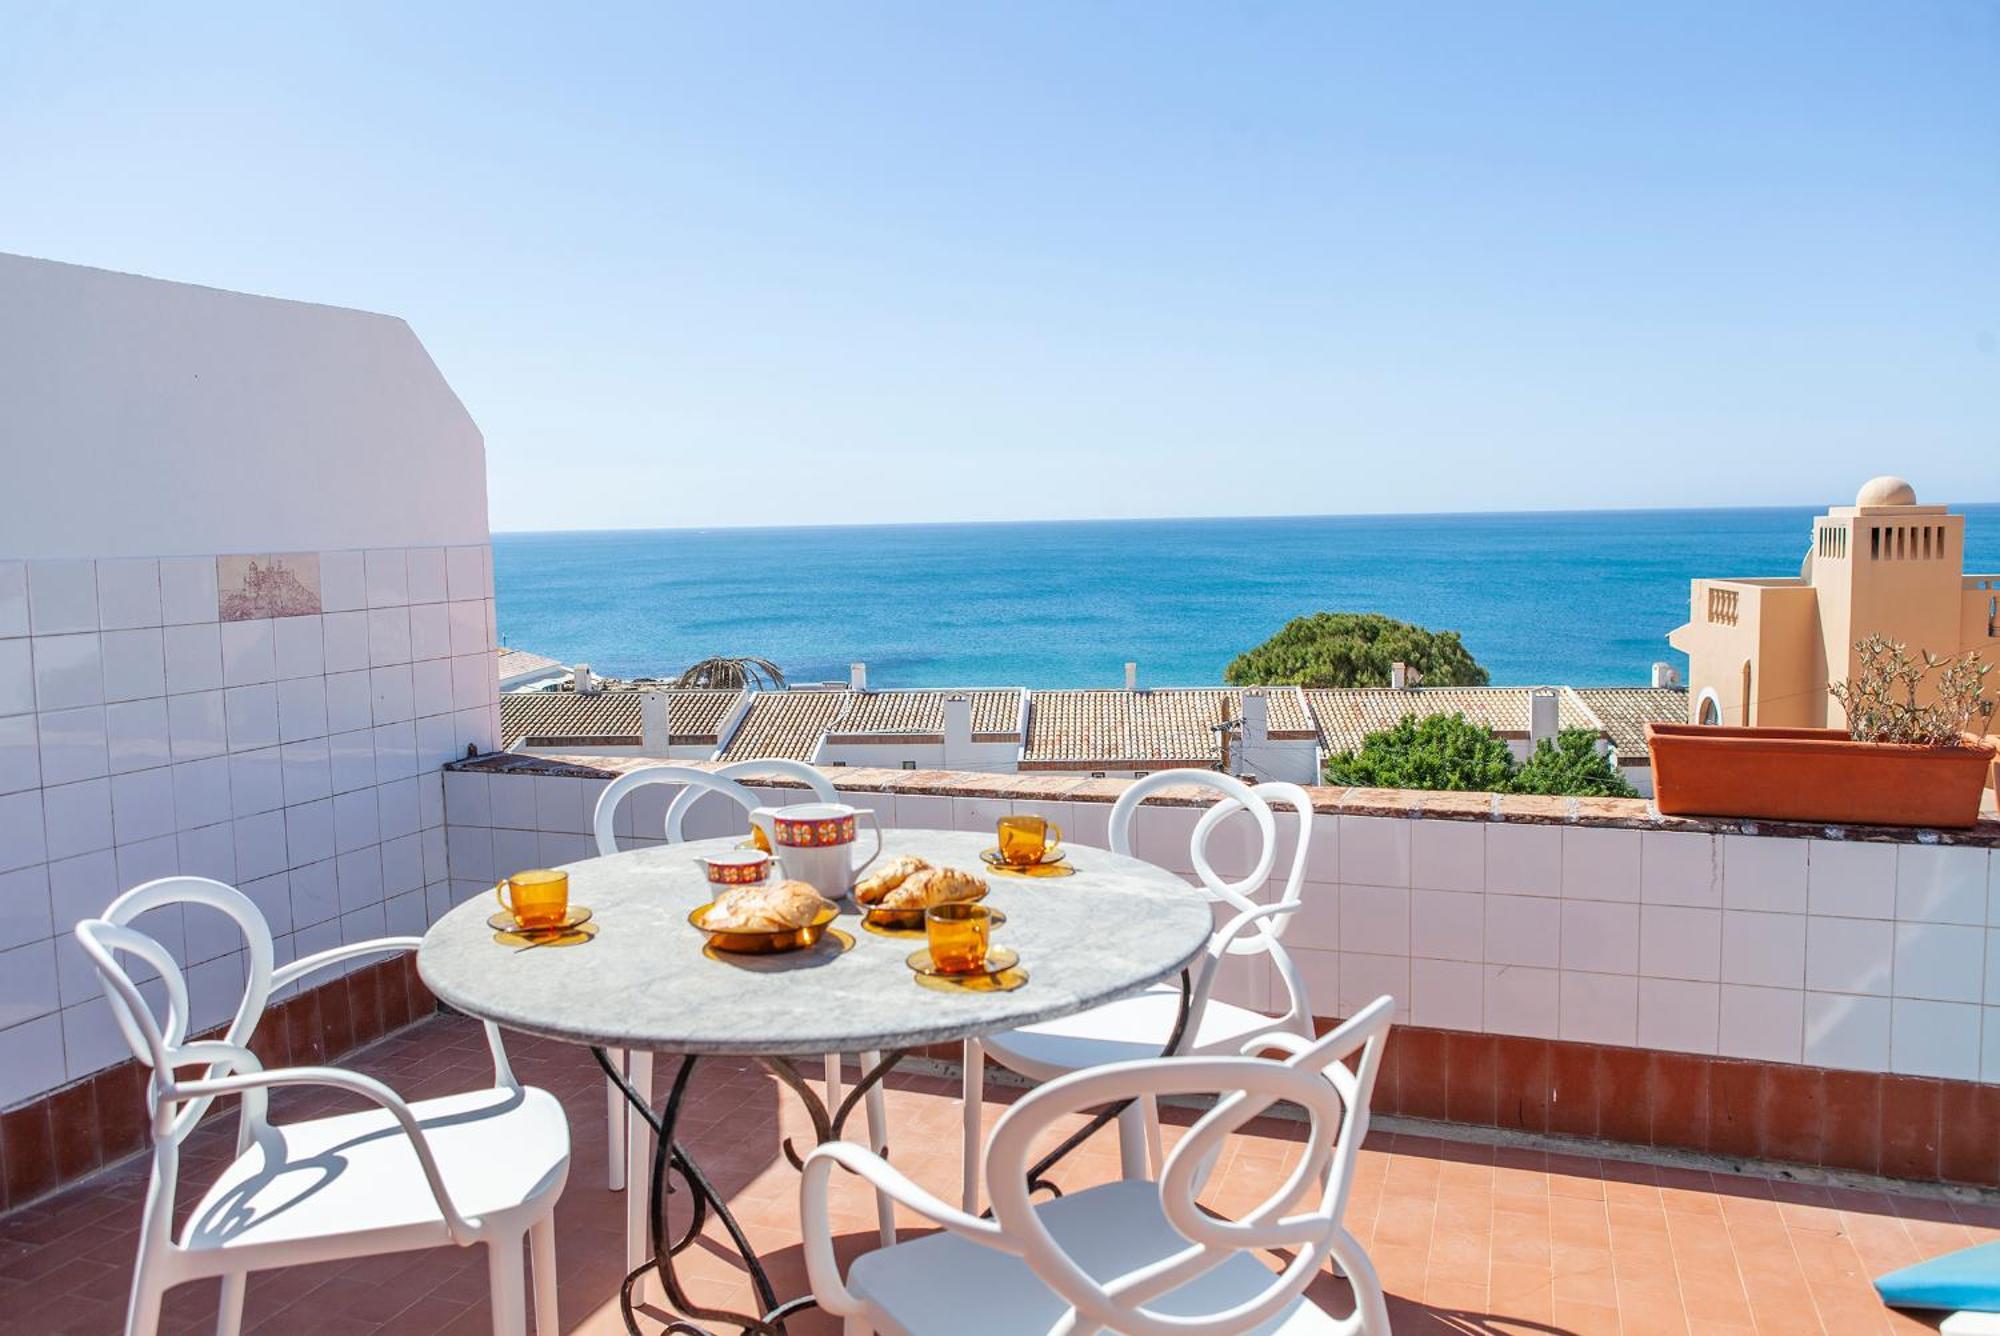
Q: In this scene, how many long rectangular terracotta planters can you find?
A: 1